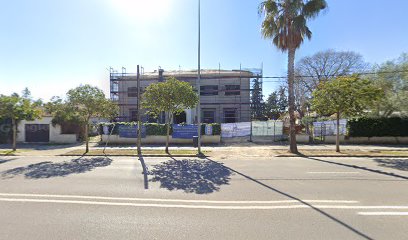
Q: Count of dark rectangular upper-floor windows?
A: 3